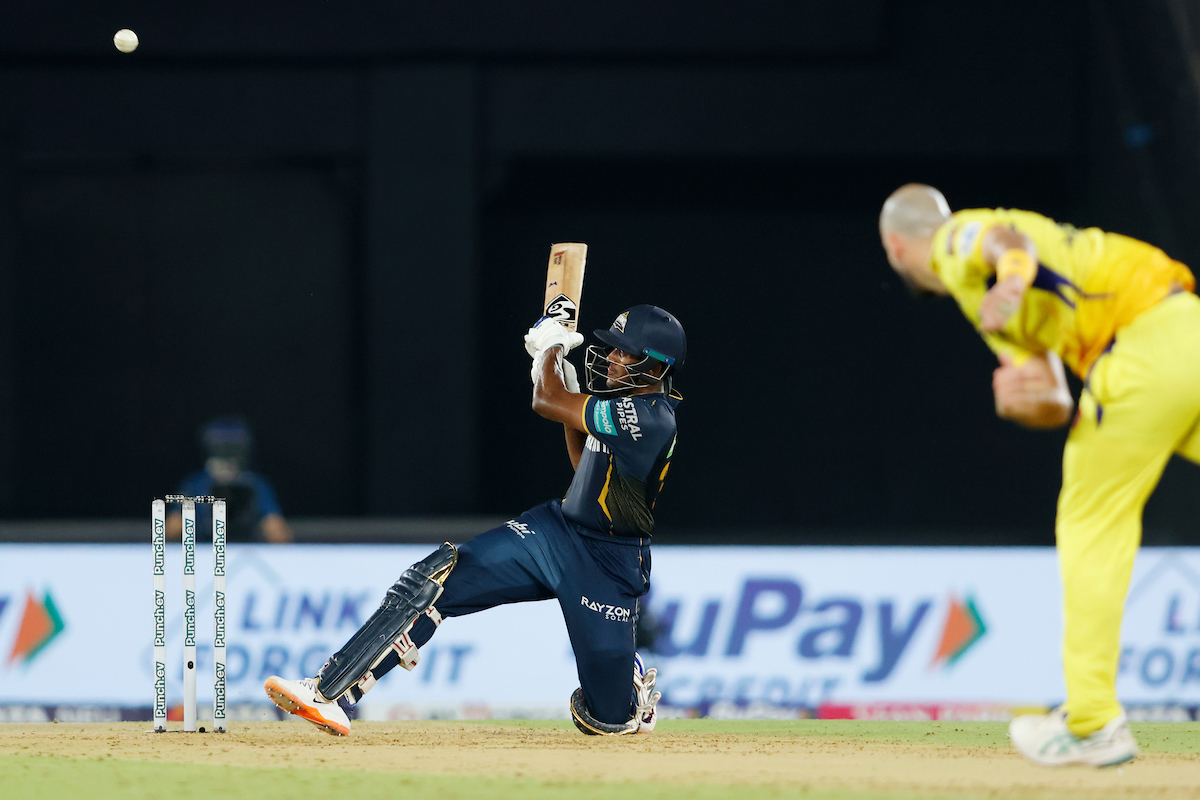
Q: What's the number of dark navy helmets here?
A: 1